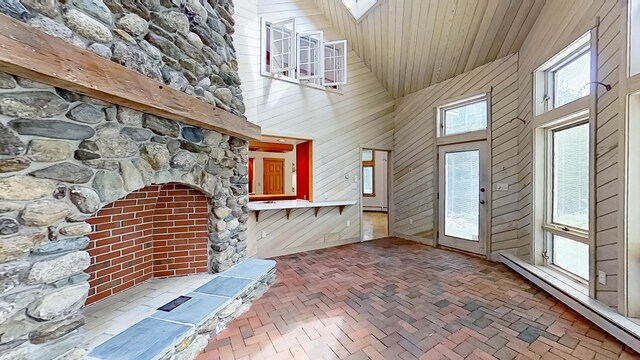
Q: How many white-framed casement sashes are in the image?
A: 3